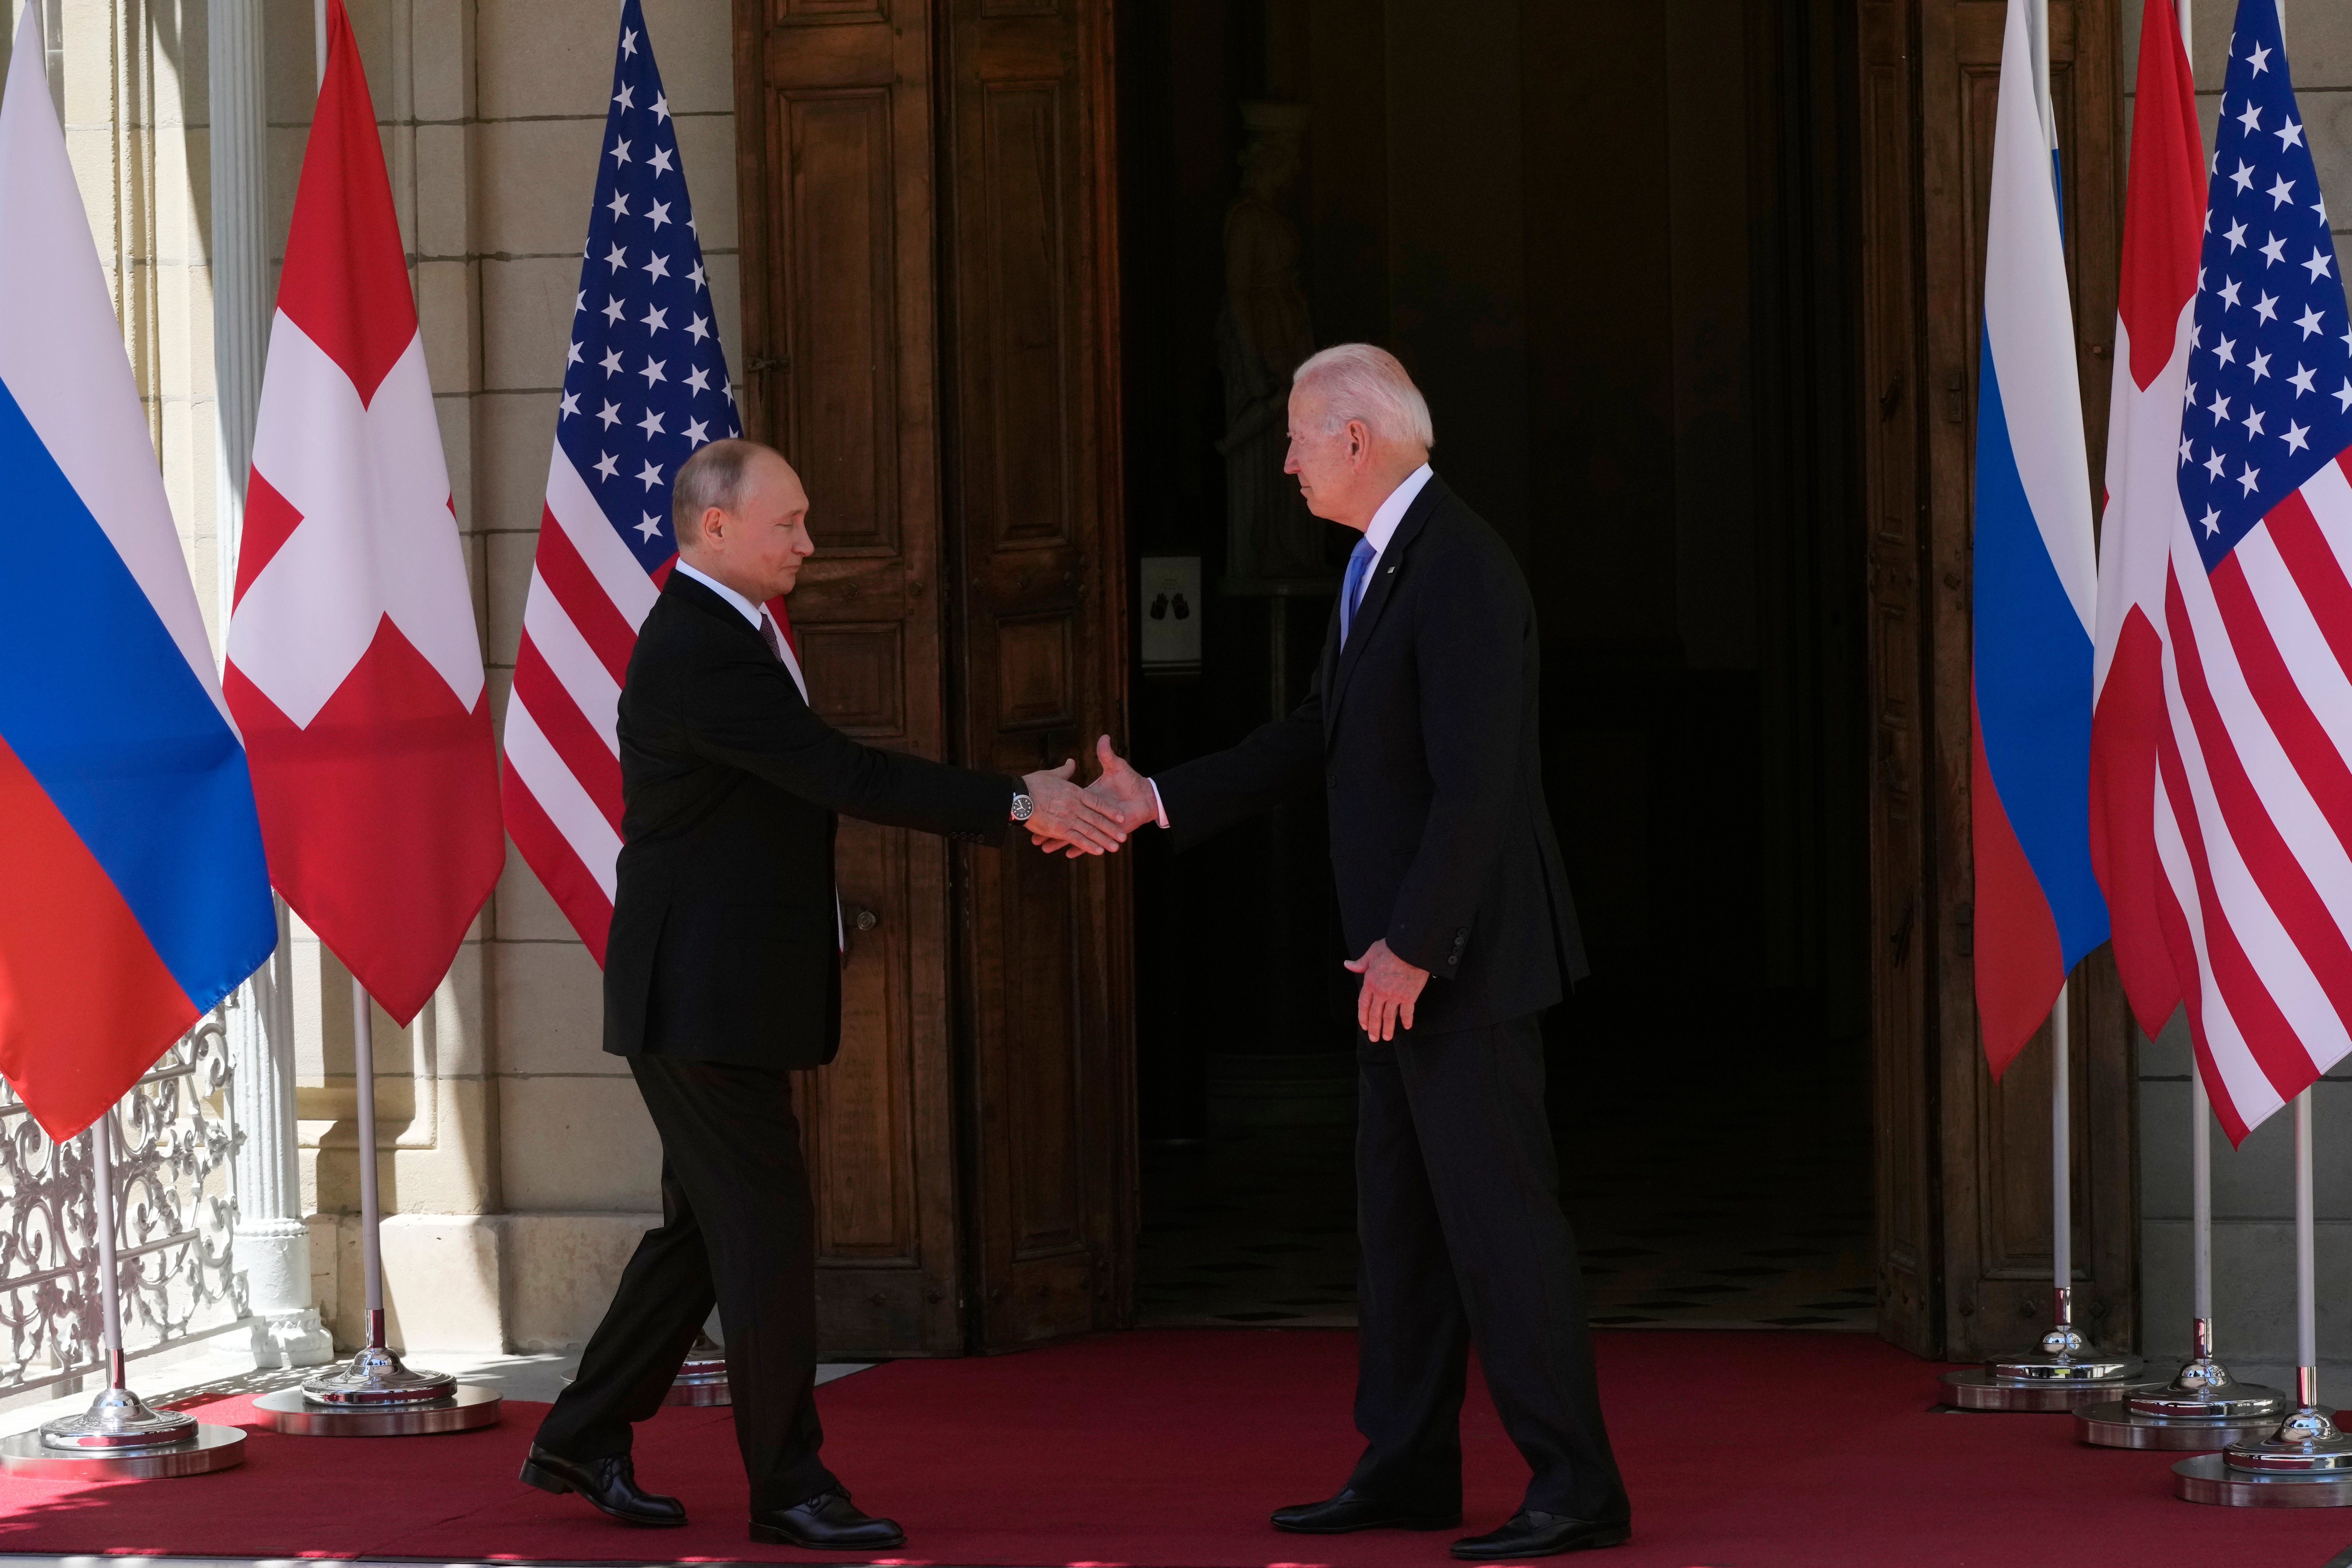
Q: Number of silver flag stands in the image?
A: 6